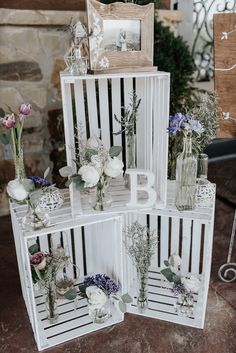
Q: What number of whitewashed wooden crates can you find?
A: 3